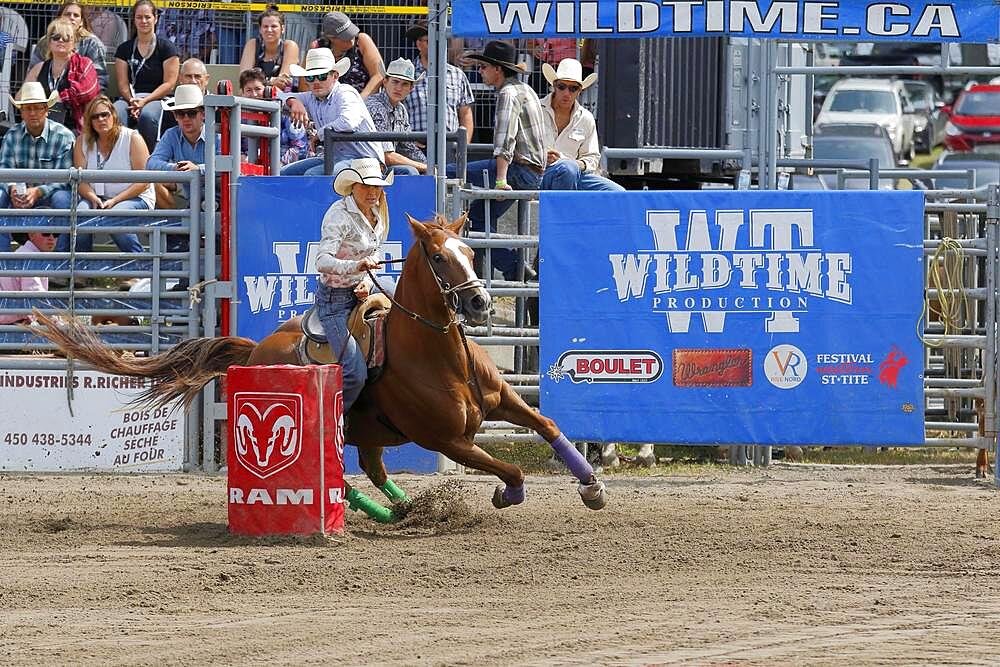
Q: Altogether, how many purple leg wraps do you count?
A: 2